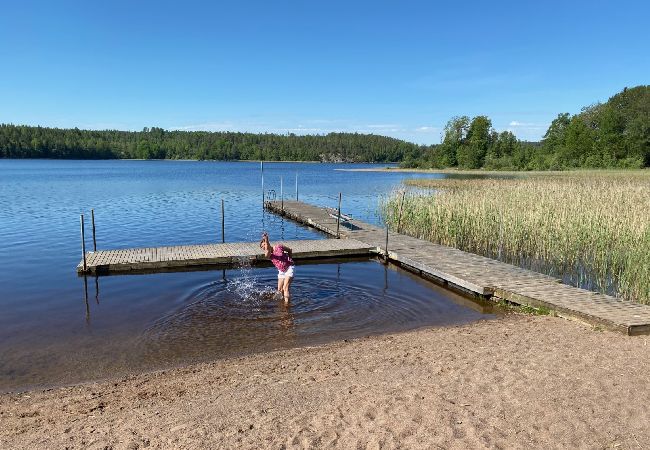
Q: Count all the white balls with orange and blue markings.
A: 0